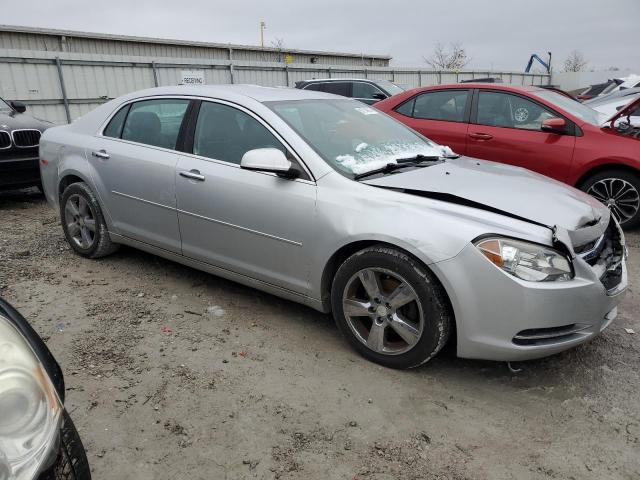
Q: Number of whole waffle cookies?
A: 0